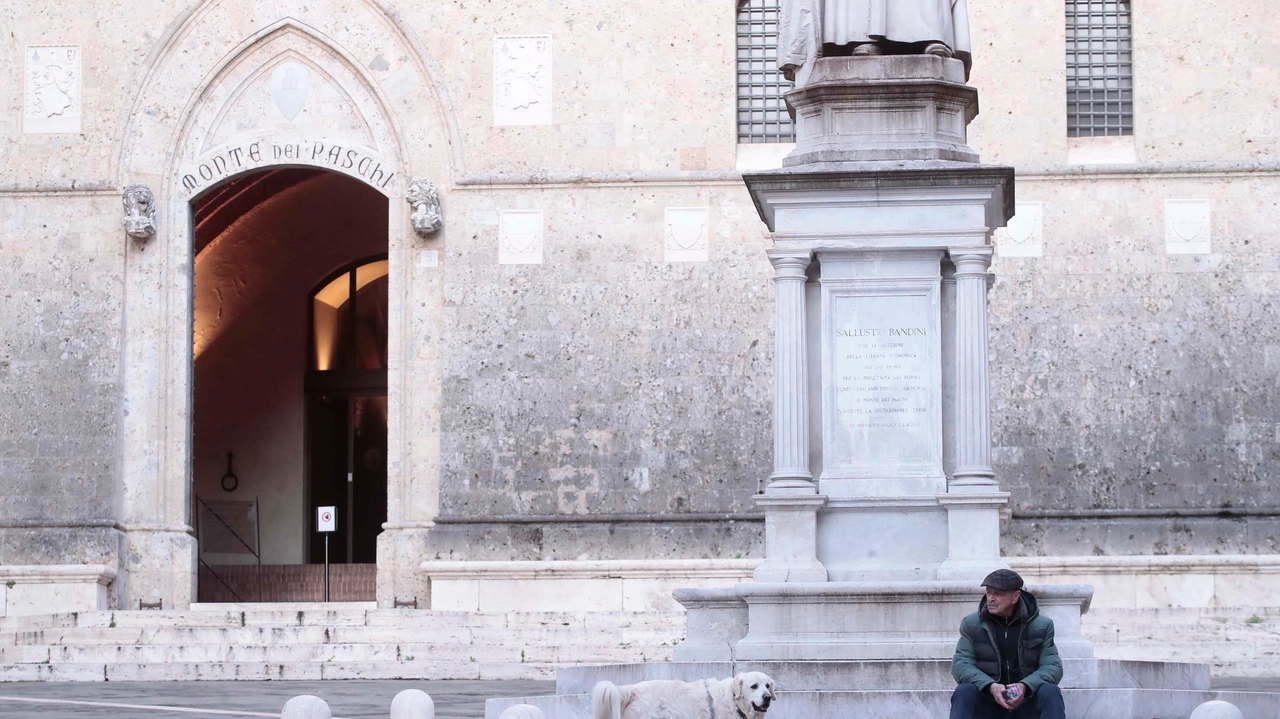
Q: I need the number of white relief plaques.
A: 6